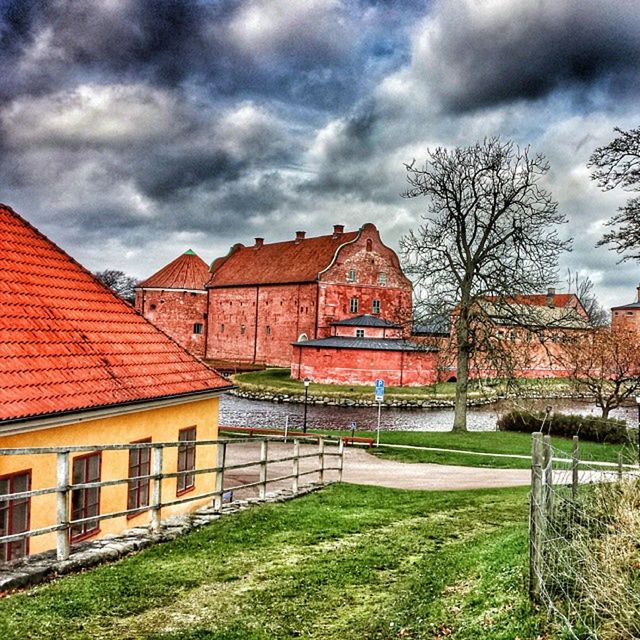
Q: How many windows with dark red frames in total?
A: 4